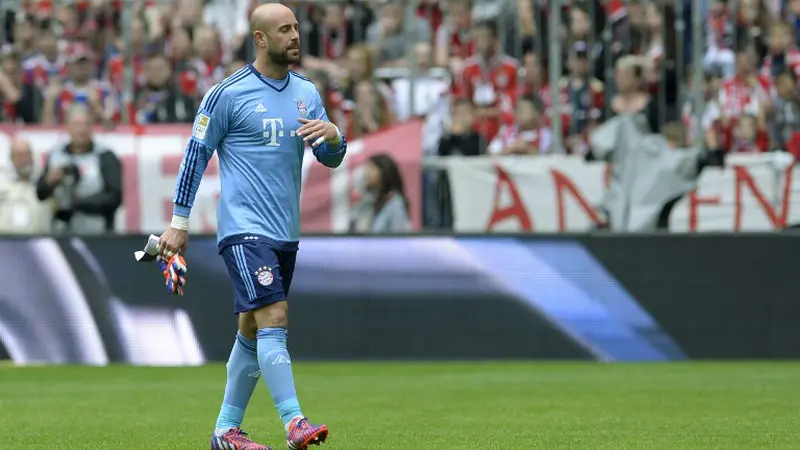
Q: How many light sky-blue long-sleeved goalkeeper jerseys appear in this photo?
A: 1